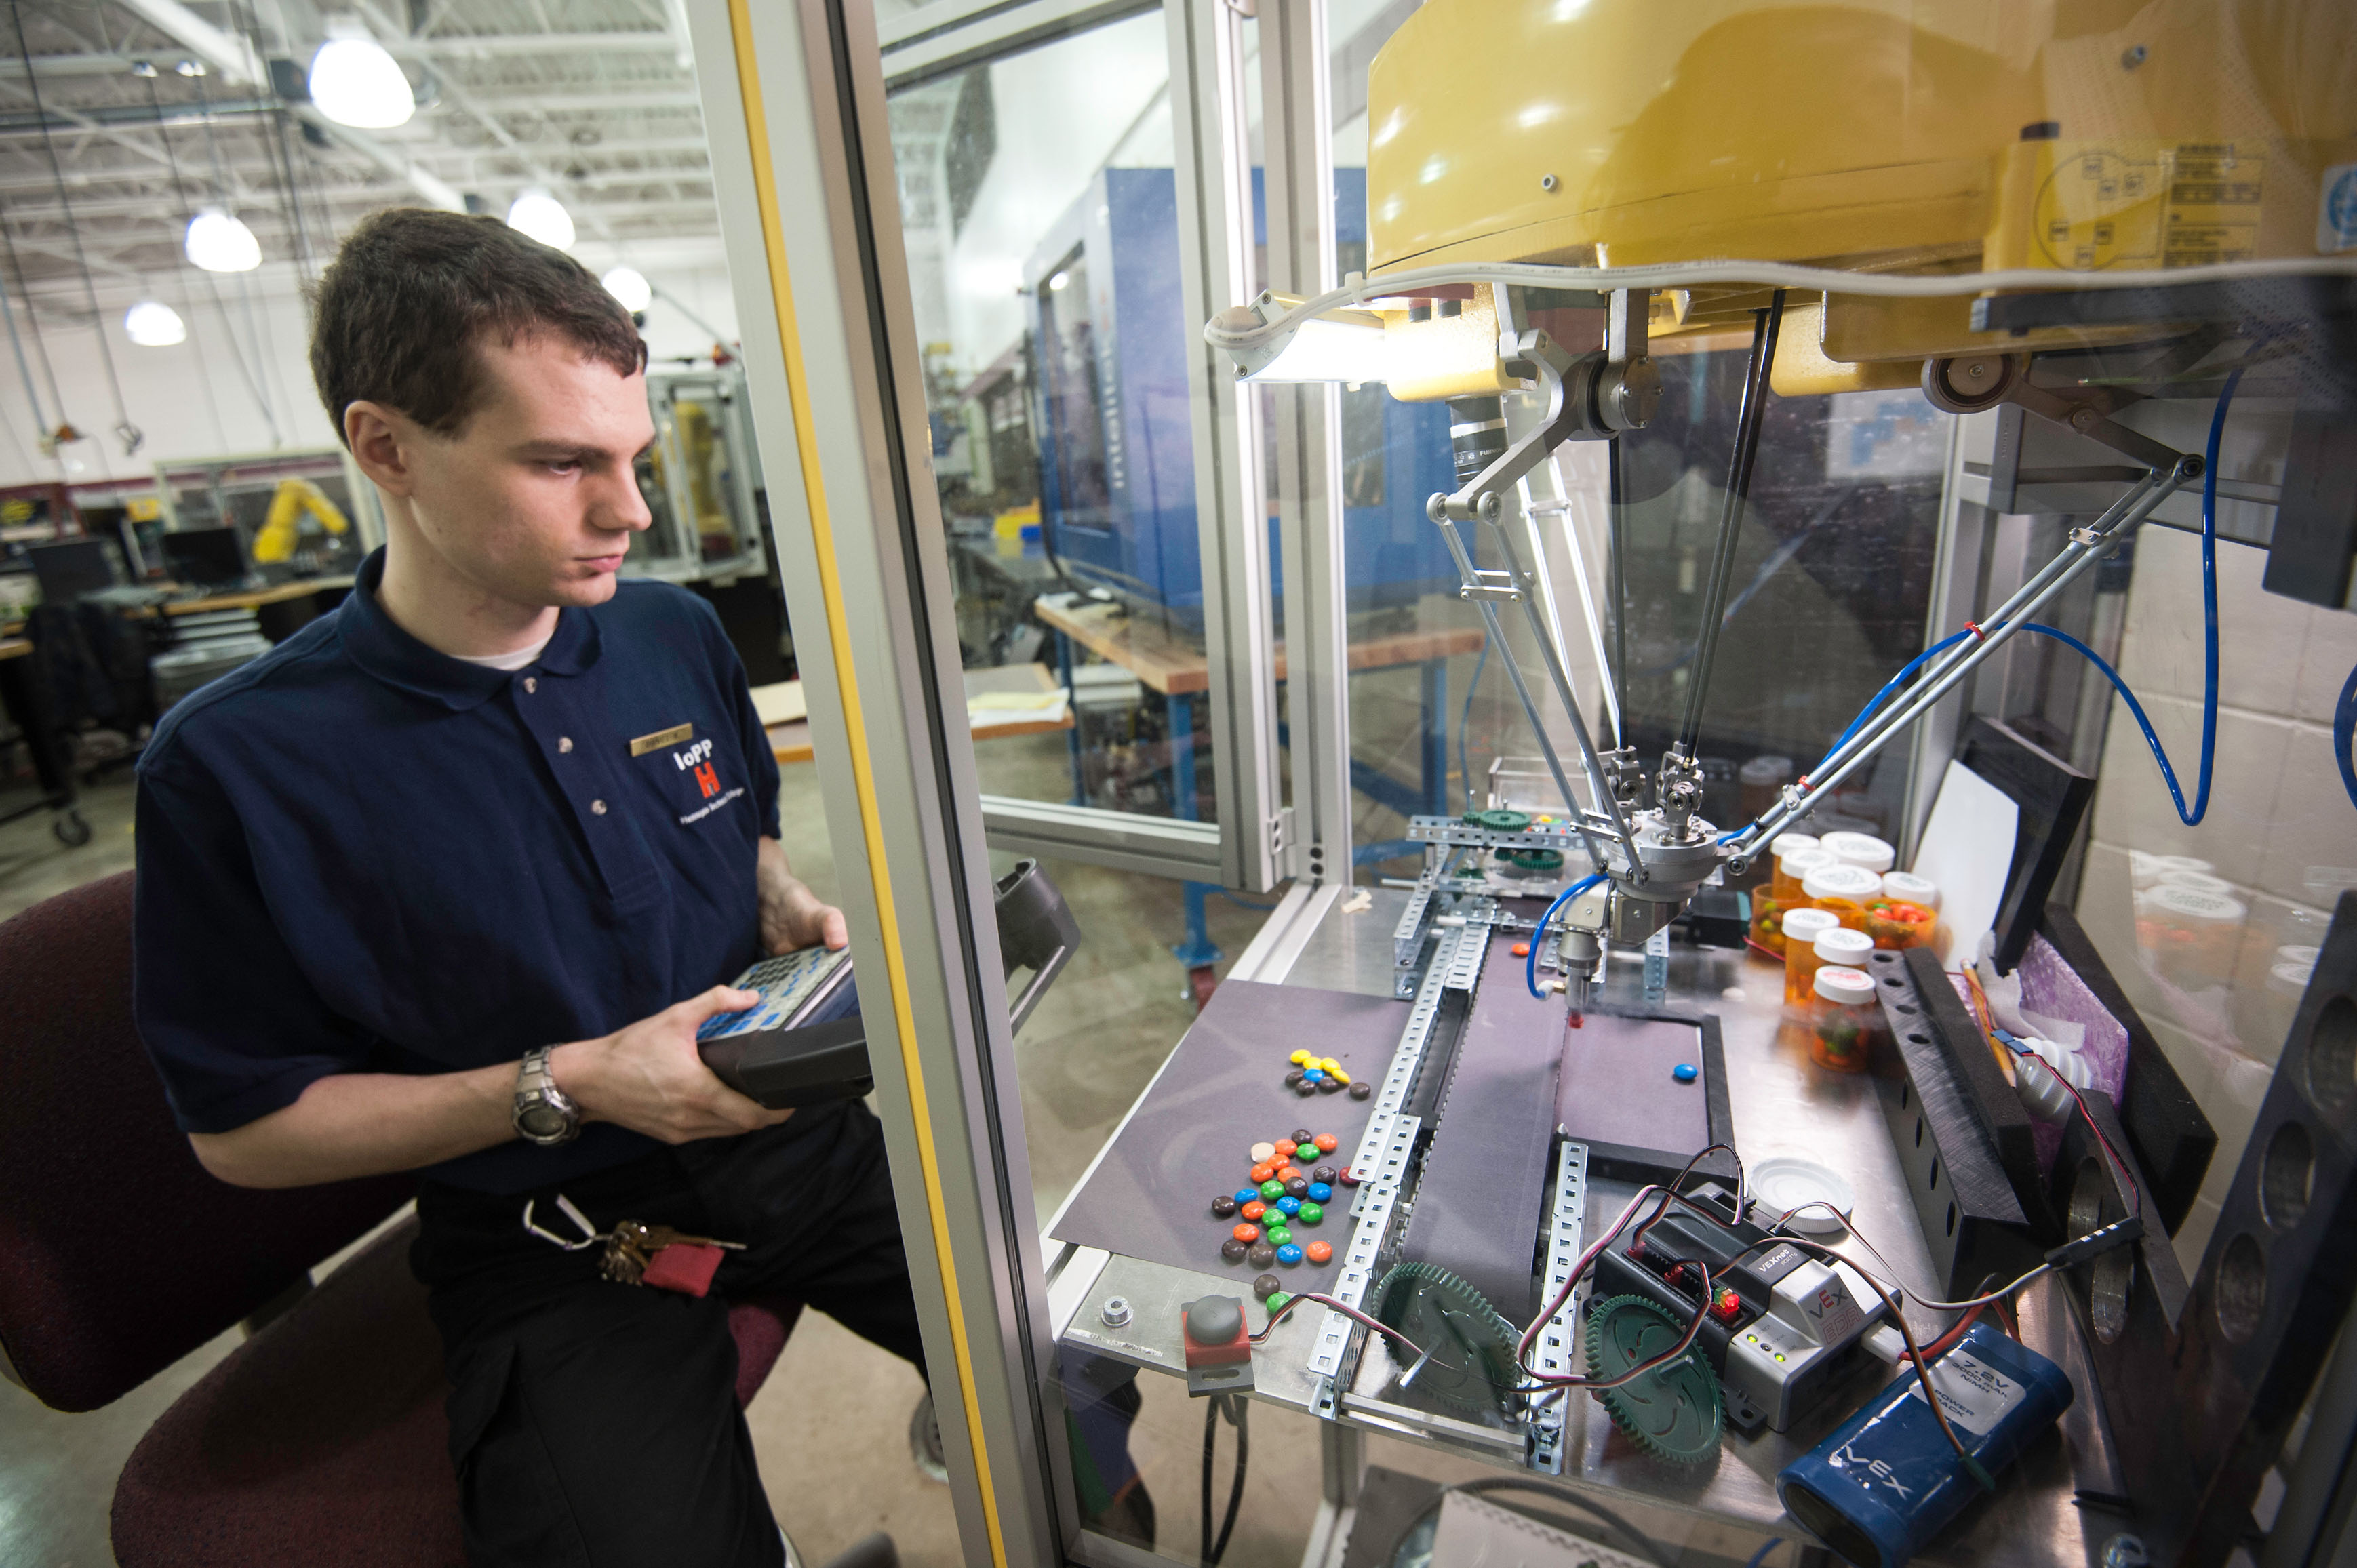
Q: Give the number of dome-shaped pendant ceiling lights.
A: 5